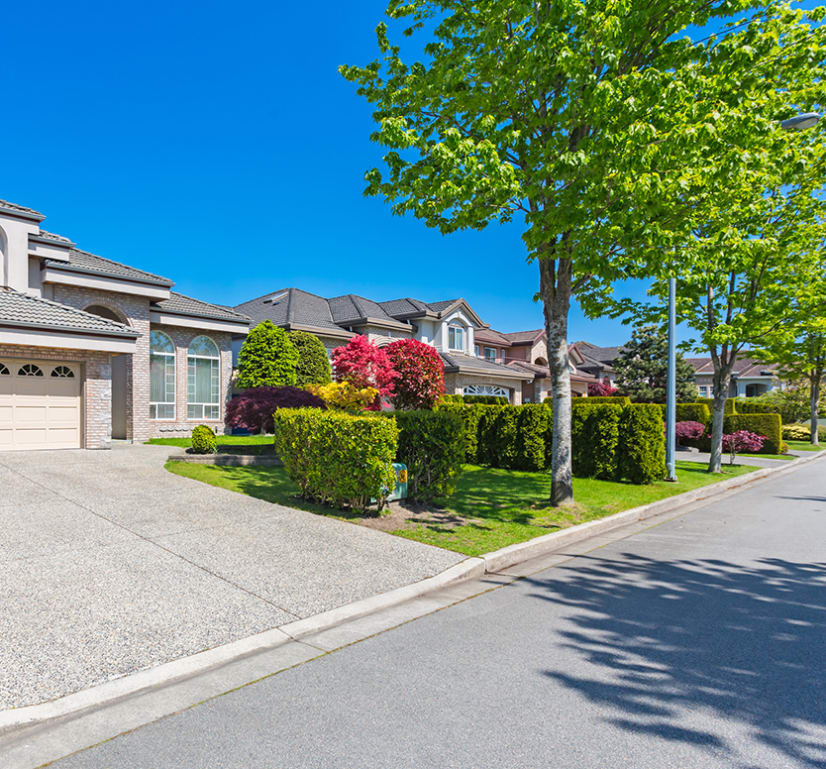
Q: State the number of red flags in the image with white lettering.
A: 0